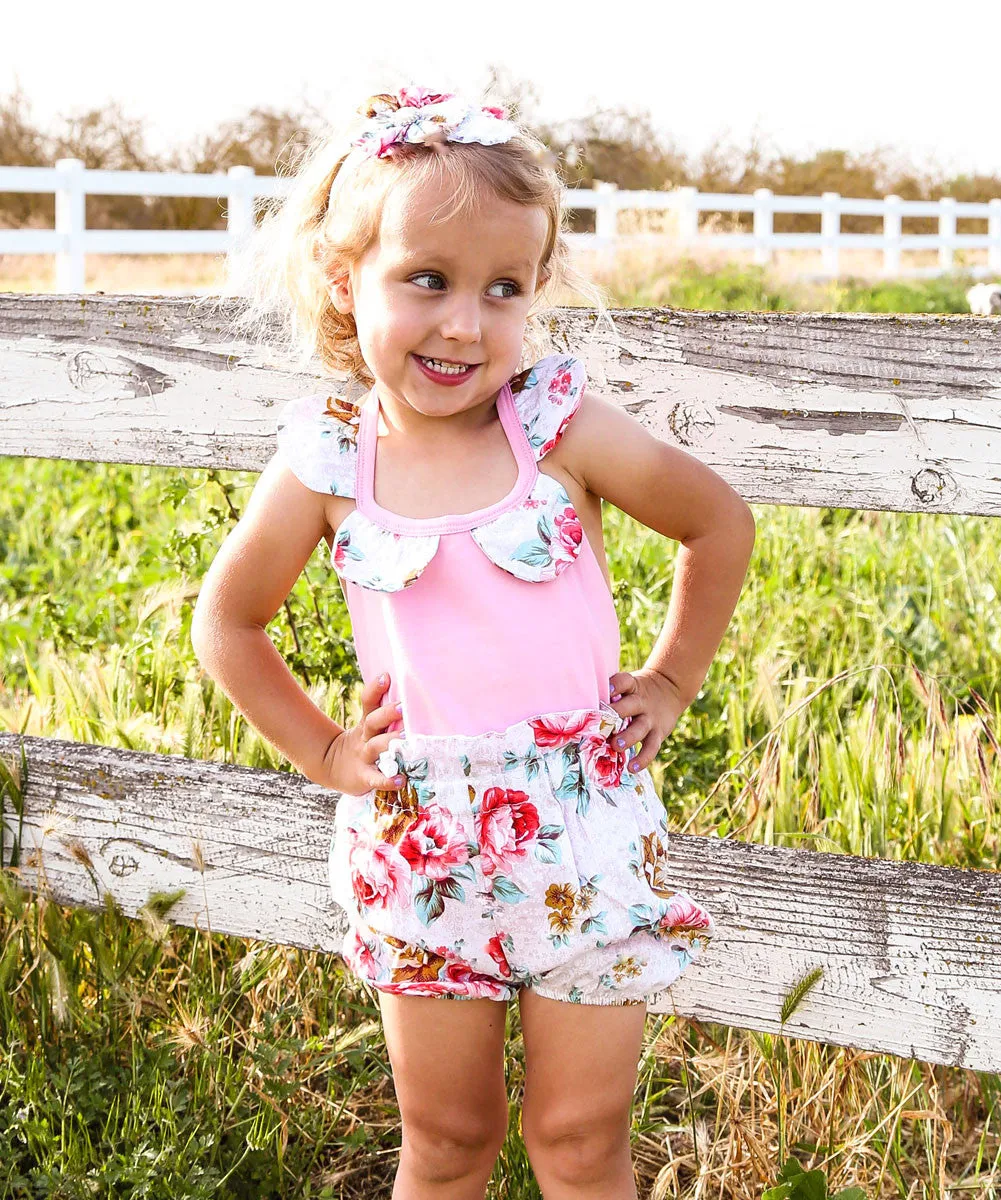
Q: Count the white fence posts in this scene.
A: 9